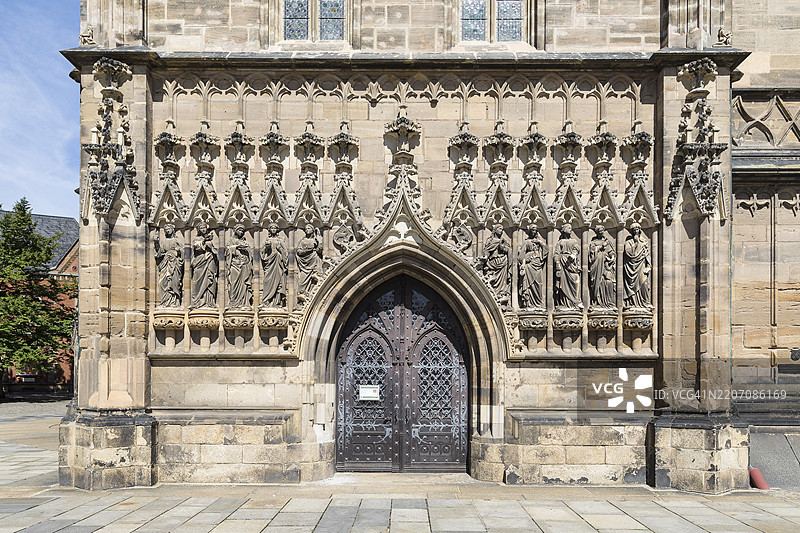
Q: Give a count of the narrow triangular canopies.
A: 12